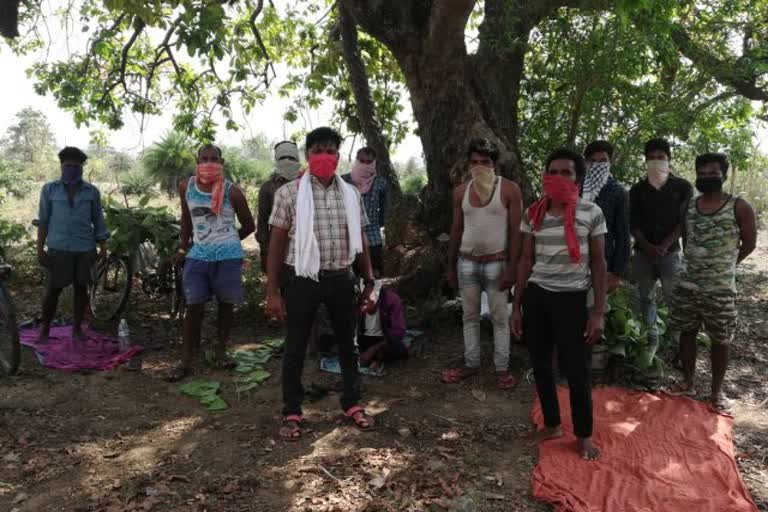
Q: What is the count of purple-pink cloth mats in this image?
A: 1